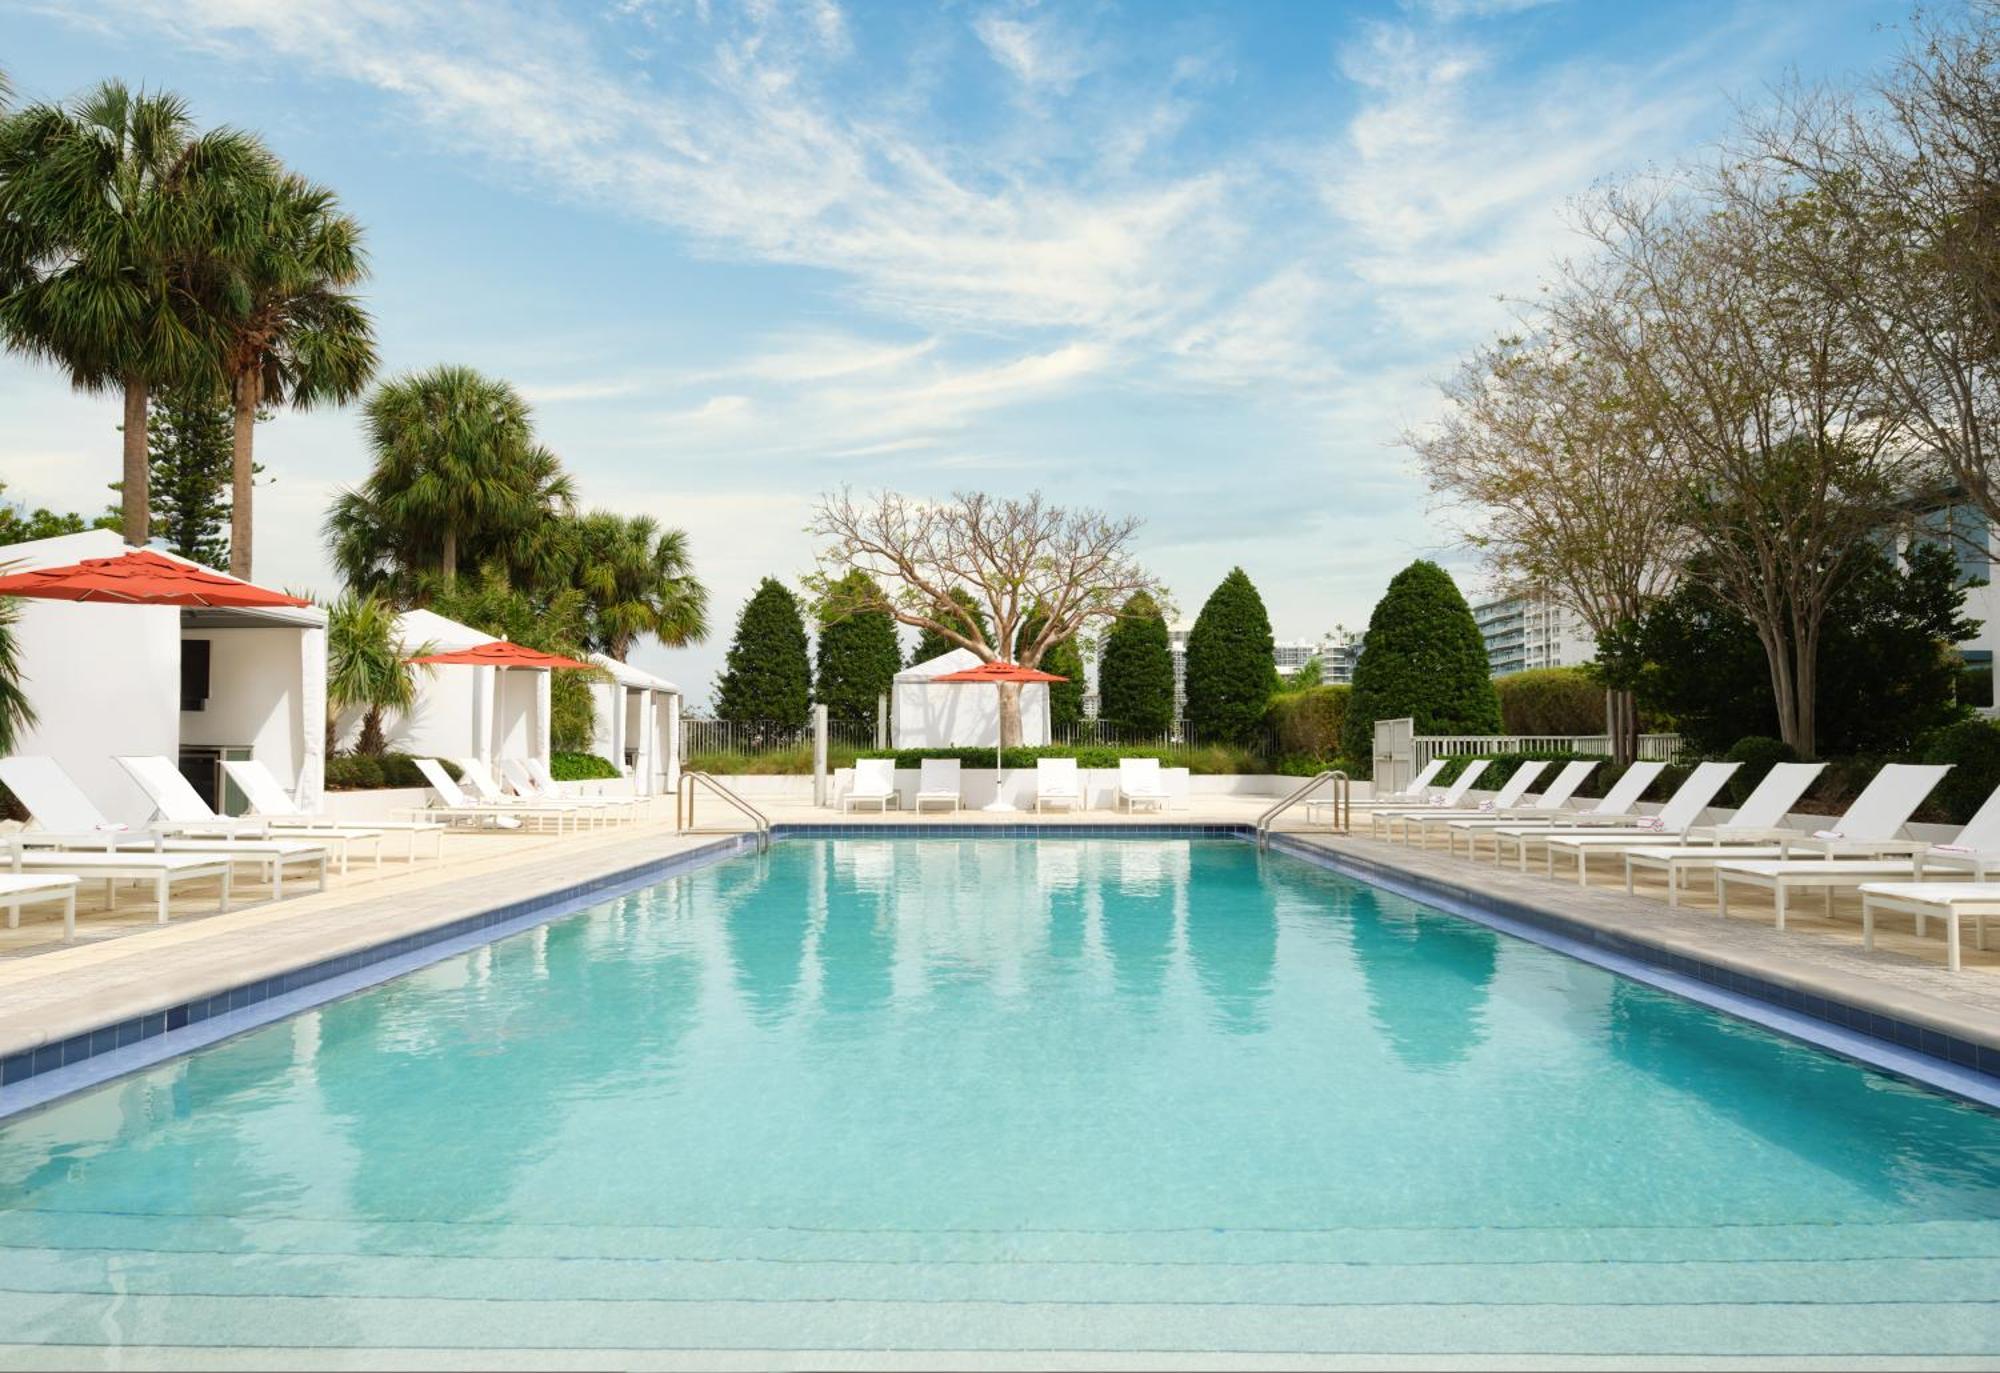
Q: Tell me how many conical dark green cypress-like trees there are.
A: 7